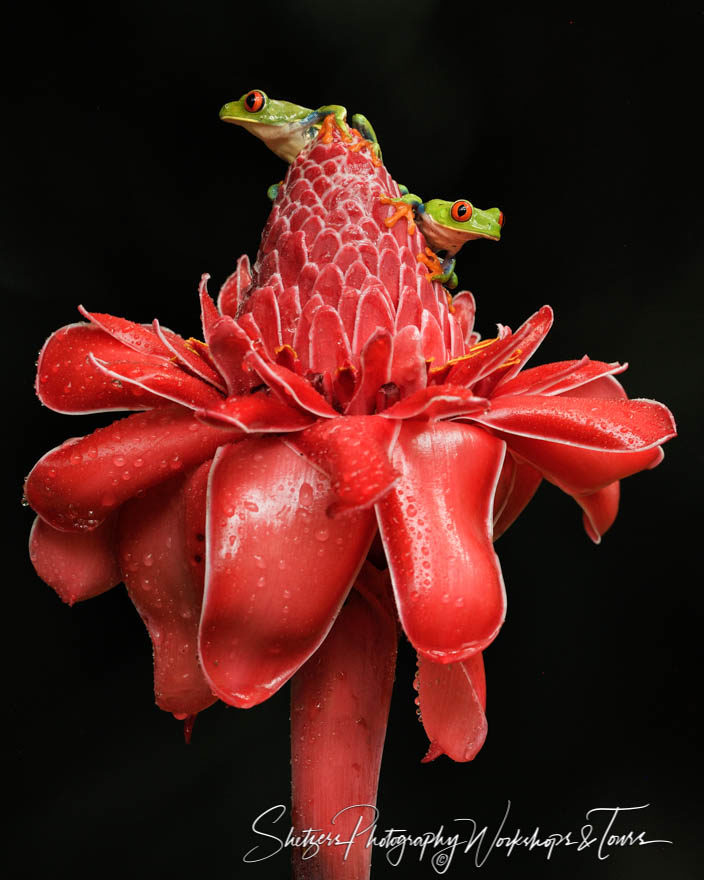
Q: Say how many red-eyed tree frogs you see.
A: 2